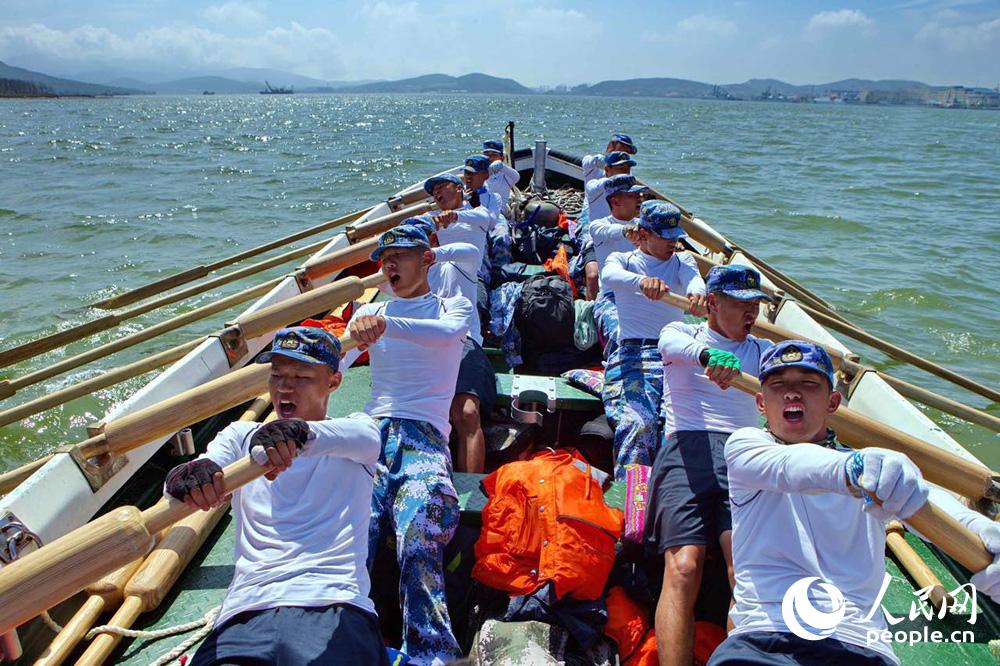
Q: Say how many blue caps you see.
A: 12